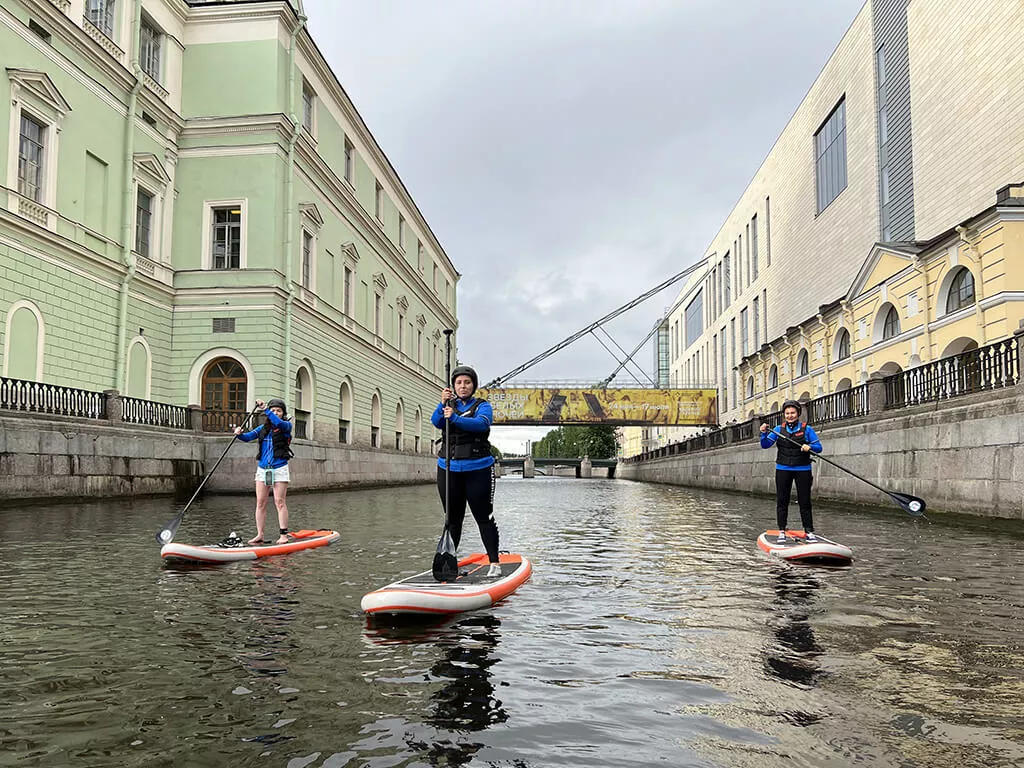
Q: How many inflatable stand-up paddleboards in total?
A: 3